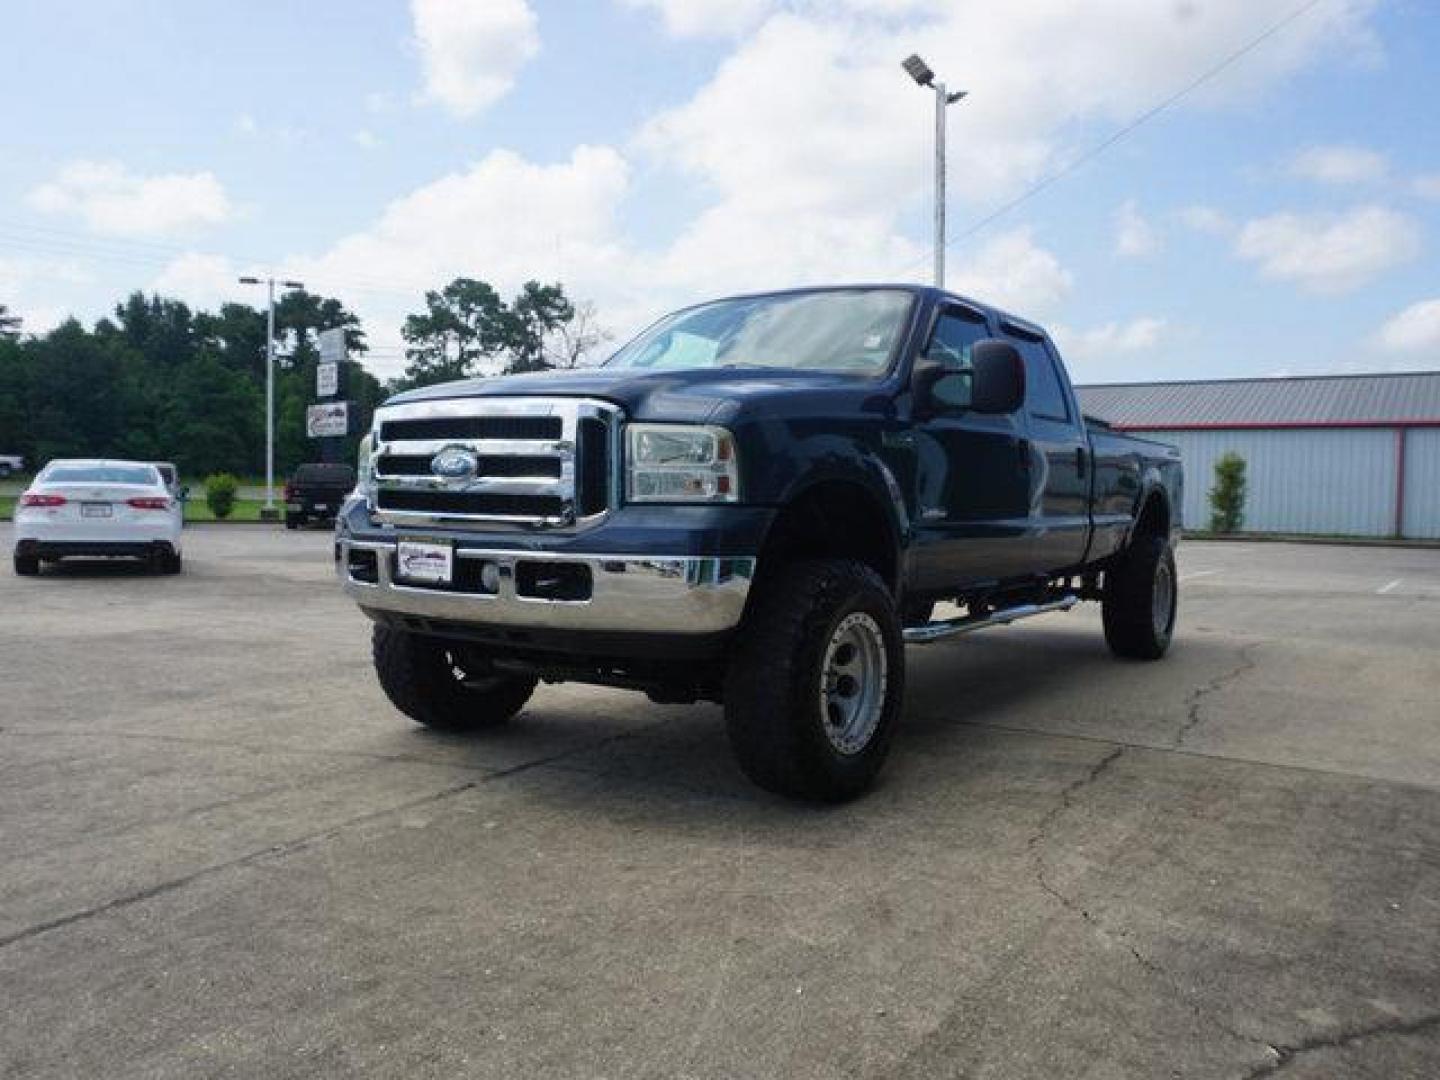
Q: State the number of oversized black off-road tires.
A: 3